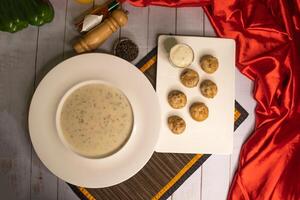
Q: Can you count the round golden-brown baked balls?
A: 6